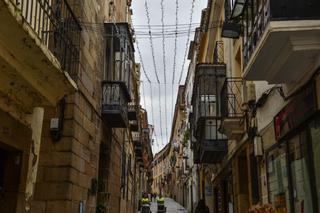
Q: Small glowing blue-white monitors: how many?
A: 0